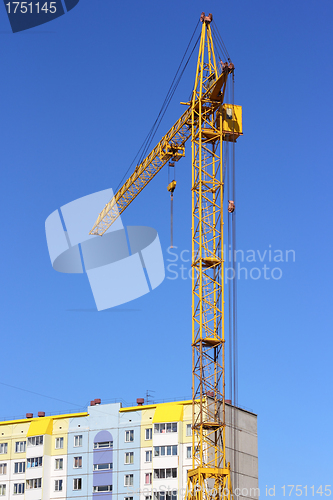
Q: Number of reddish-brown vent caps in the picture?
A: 7